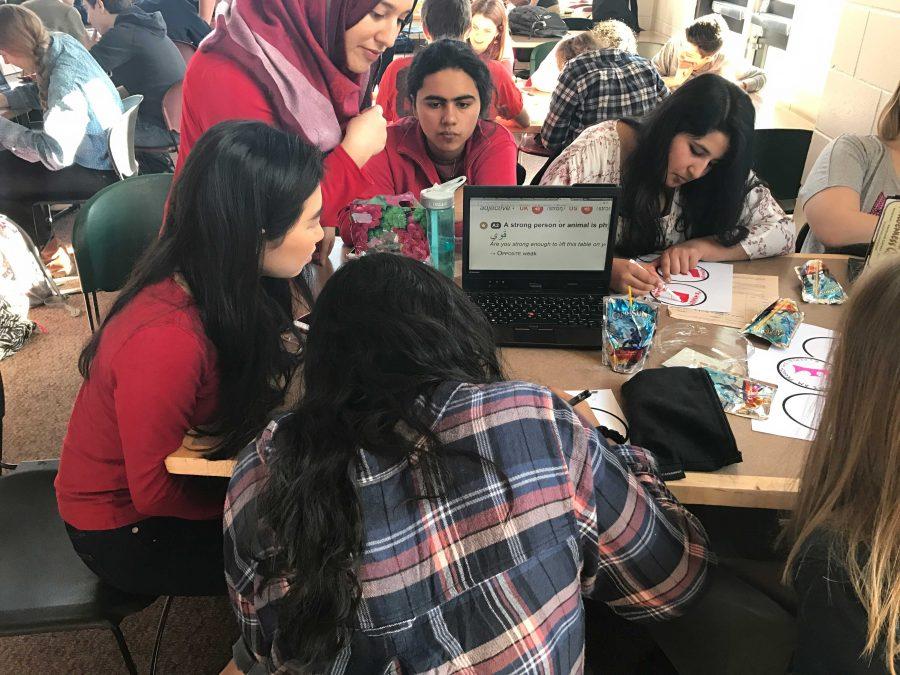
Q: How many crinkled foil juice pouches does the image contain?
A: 4